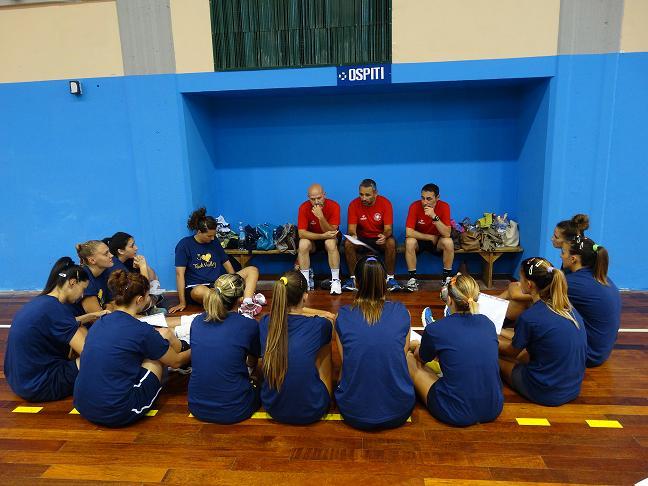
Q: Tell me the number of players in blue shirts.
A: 12